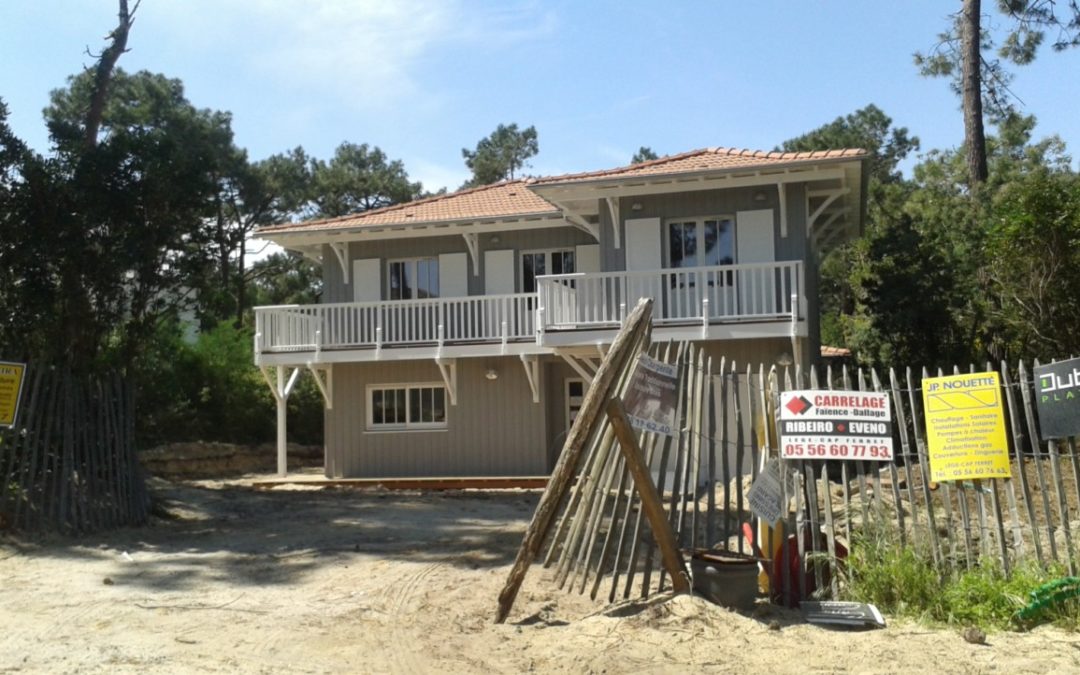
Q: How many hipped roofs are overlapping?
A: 2